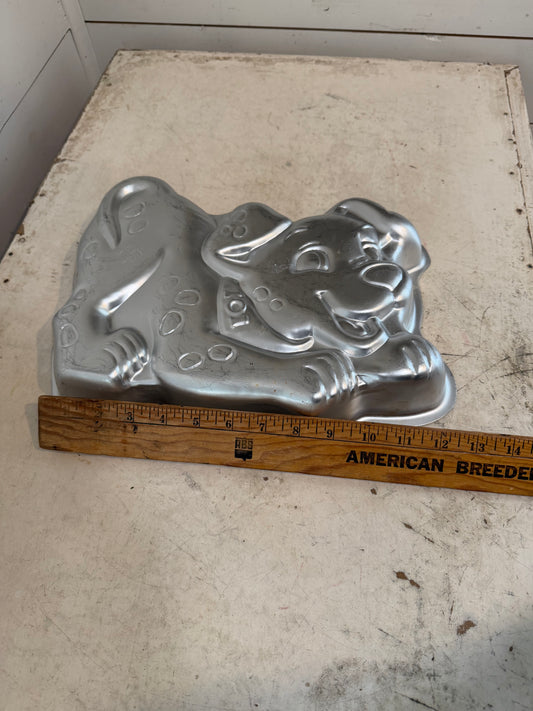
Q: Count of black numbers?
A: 12